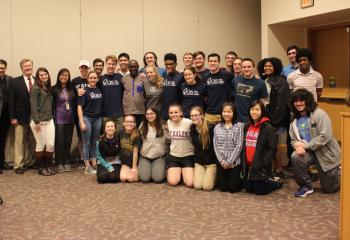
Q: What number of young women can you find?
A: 13